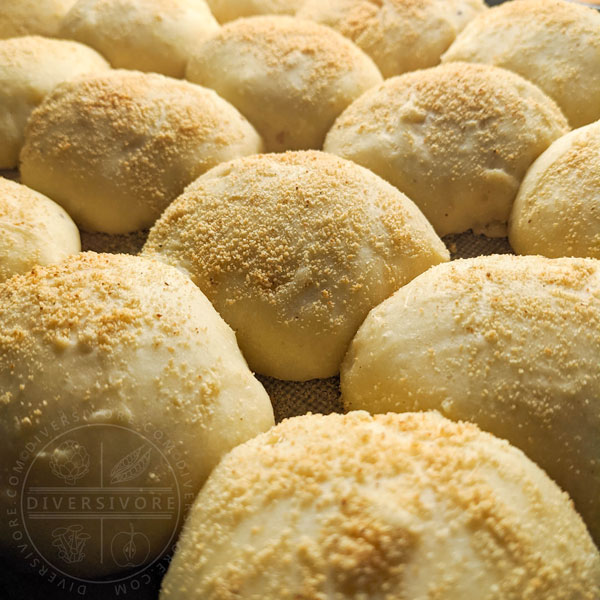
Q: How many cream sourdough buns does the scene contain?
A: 15